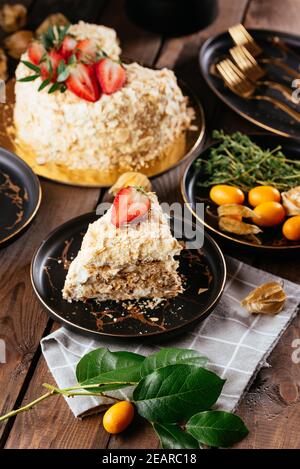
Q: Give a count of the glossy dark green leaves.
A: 5